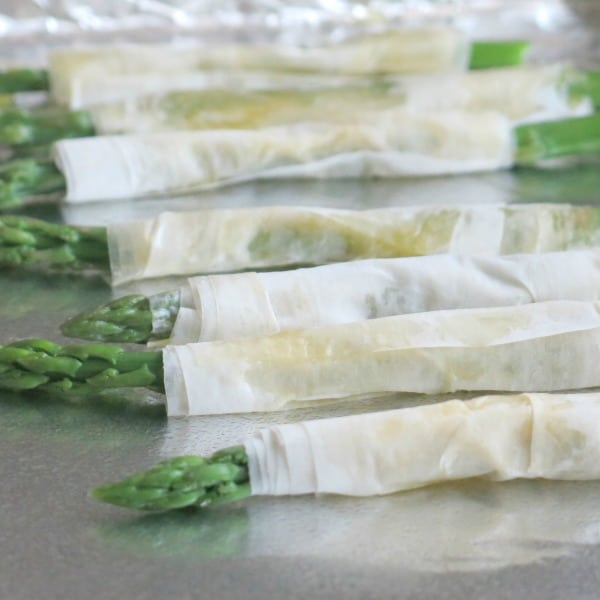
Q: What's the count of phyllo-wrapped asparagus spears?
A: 7